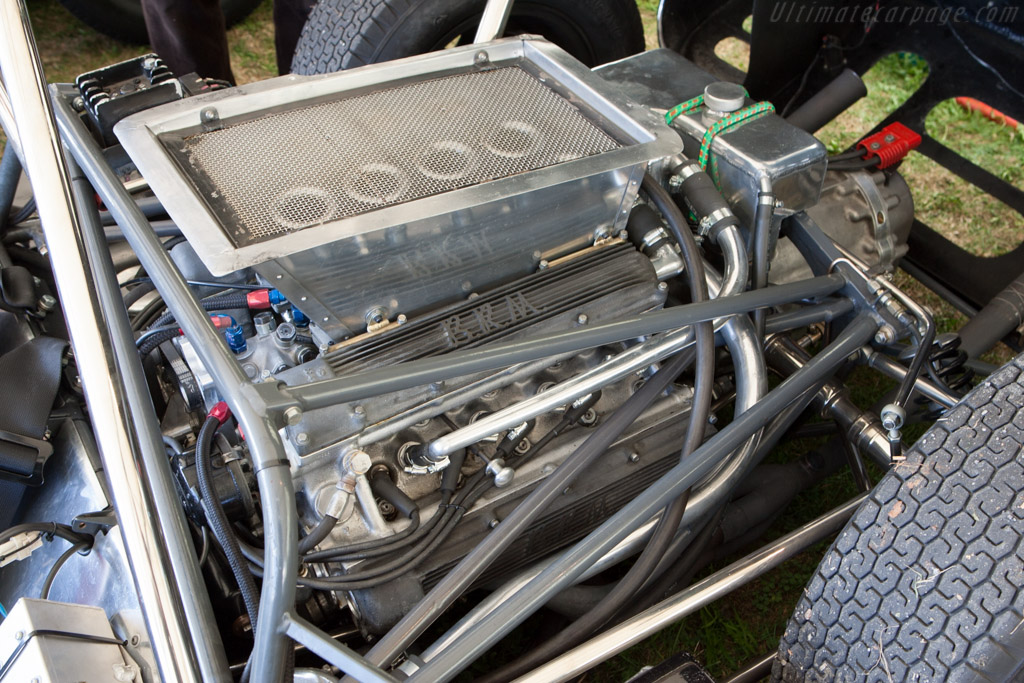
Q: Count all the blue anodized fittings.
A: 3